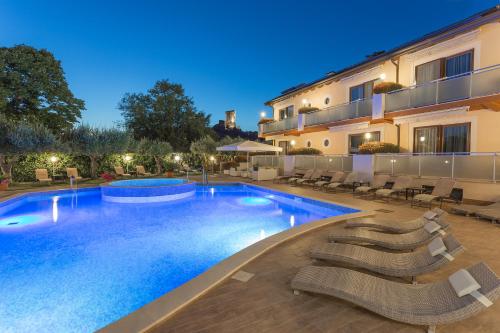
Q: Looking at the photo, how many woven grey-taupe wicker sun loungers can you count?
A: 4